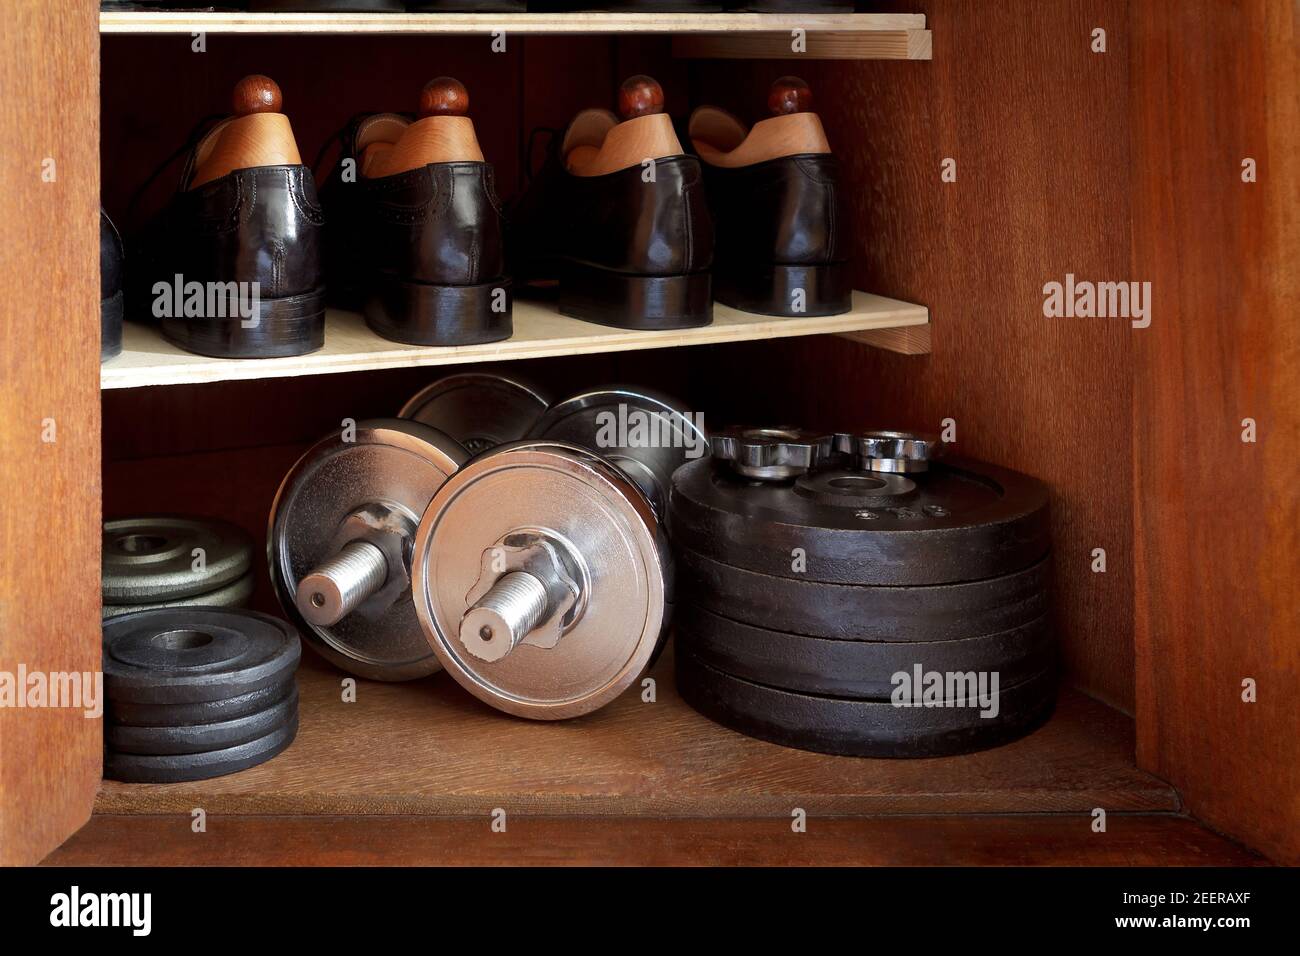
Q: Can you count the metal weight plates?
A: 14